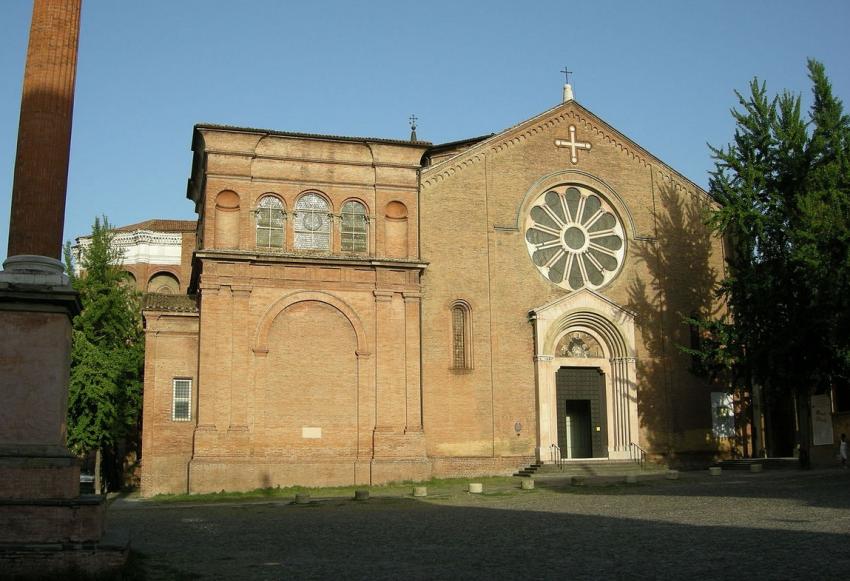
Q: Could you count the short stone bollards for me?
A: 10